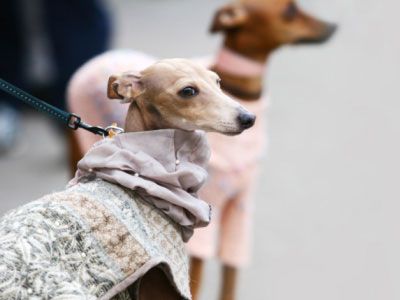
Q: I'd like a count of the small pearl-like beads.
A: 3